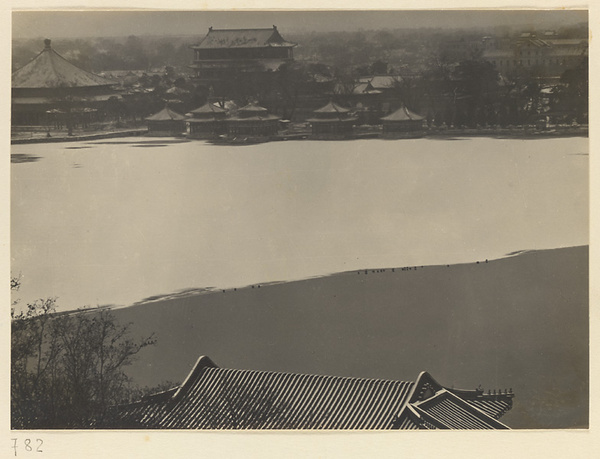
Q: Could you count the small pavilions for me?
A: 5